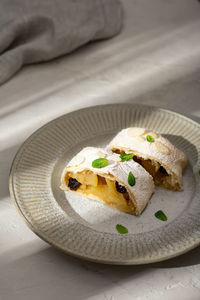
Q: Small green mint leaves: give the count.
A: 6